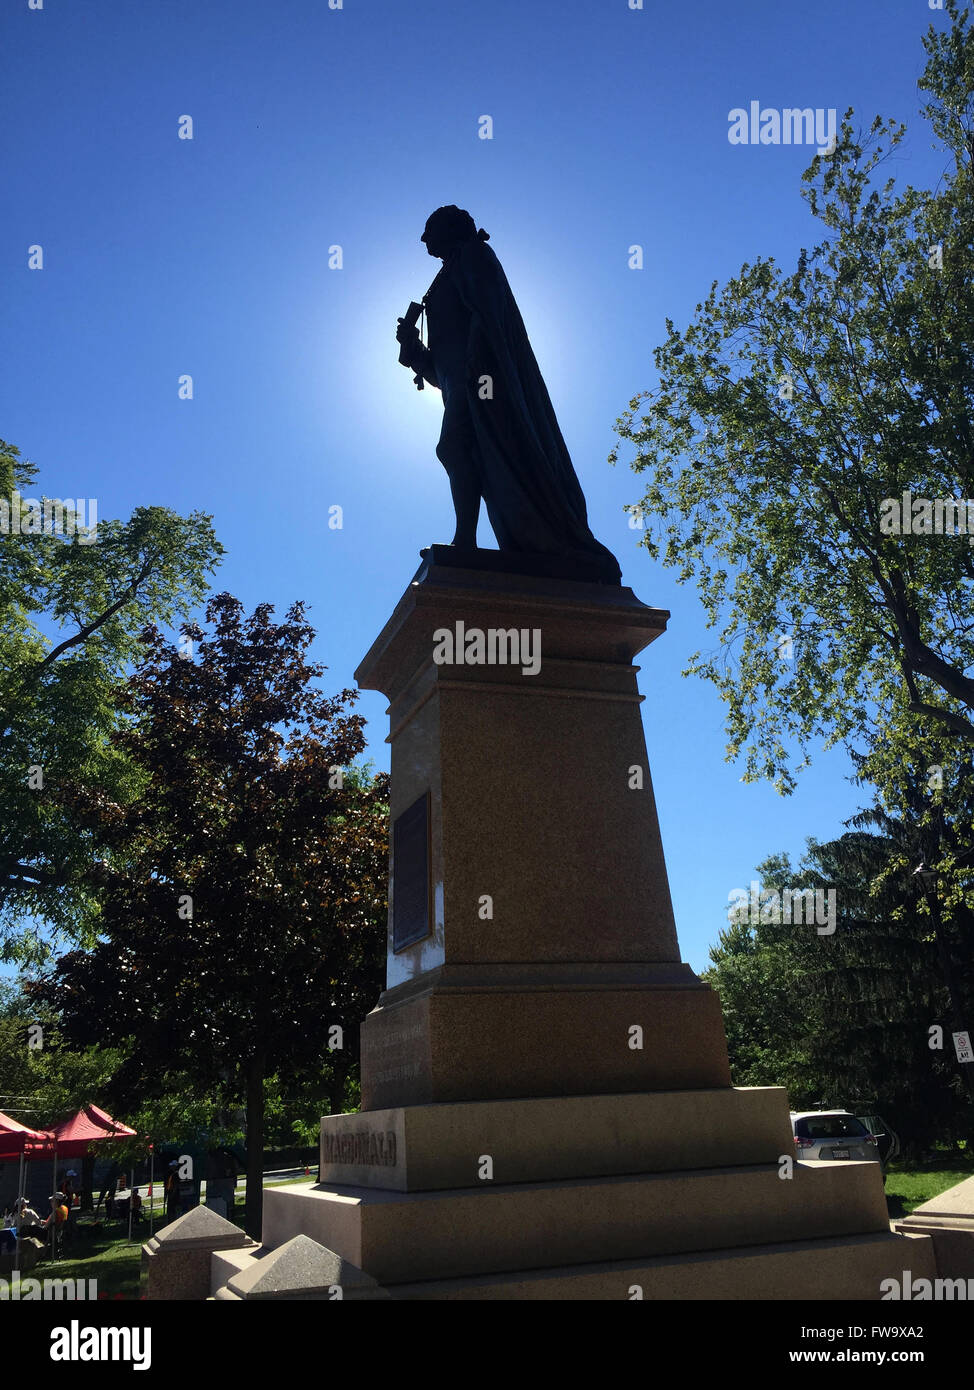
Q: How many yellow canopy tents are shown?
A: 0